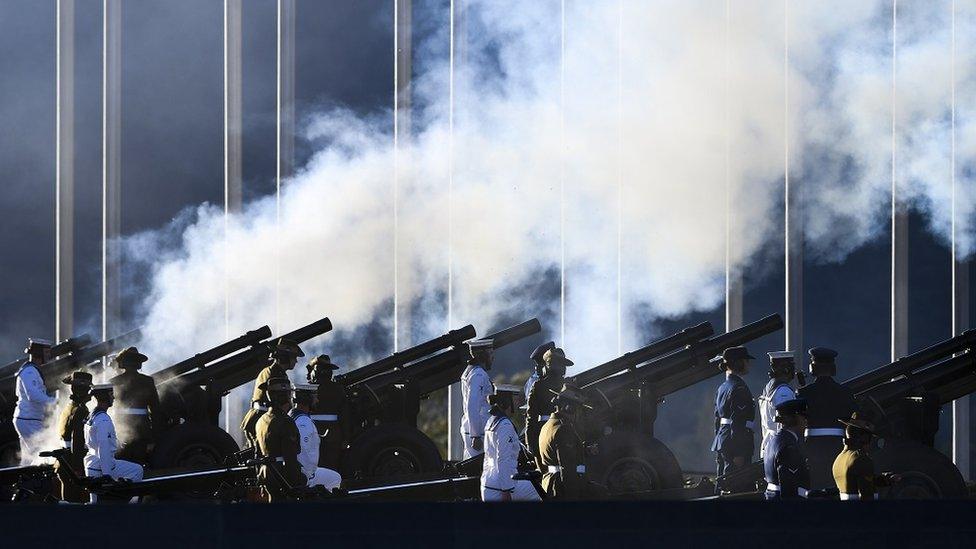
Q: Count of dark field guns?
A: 5